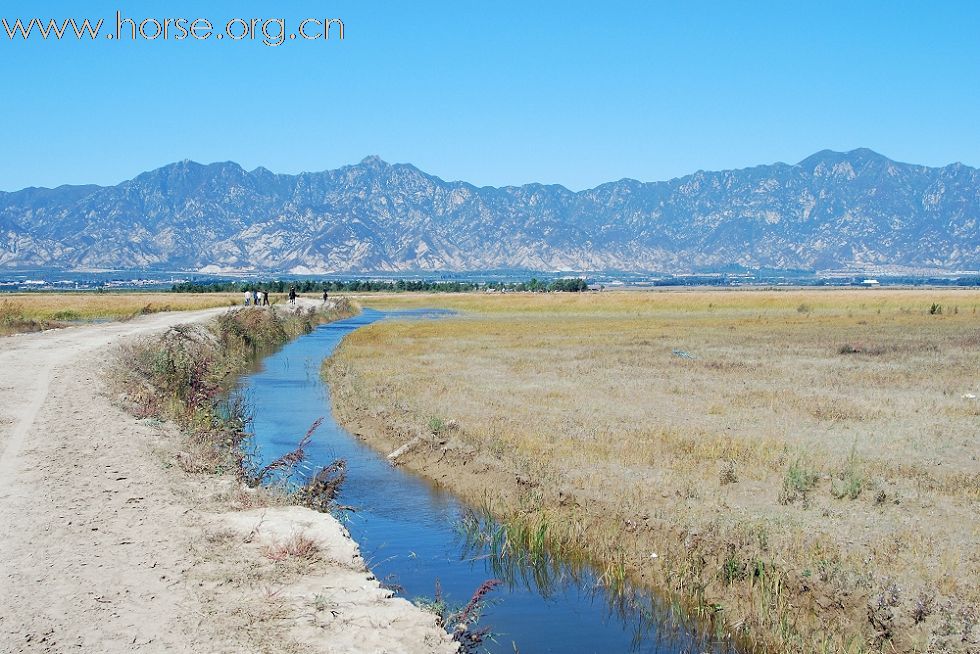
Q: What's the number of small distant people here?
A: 6